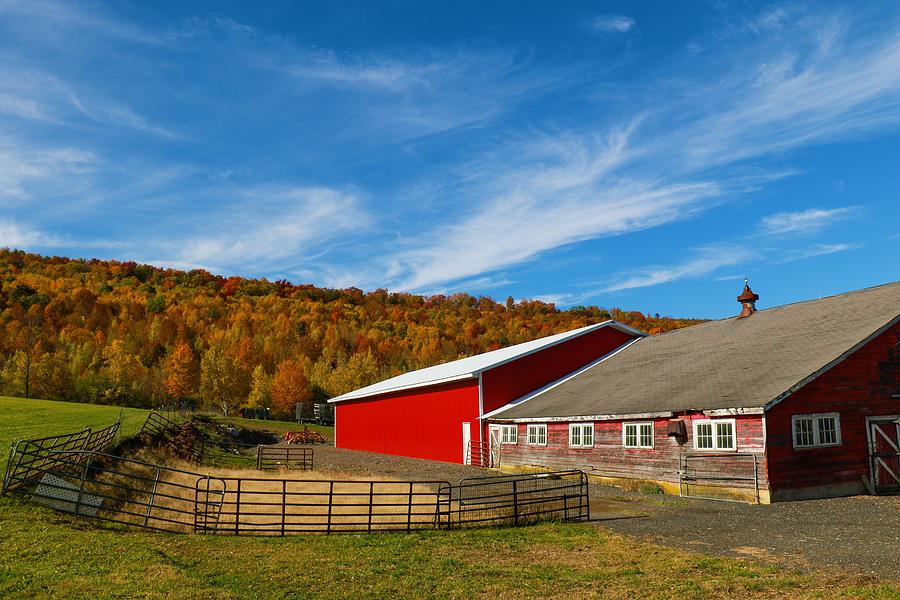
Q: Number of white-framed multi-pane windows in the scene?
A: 6